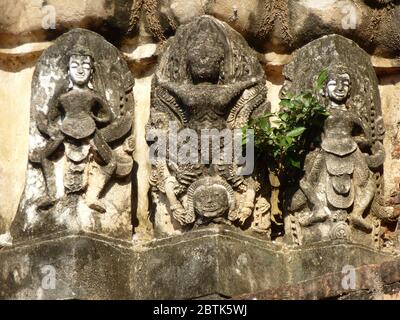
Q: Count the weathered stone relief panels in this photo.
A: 3